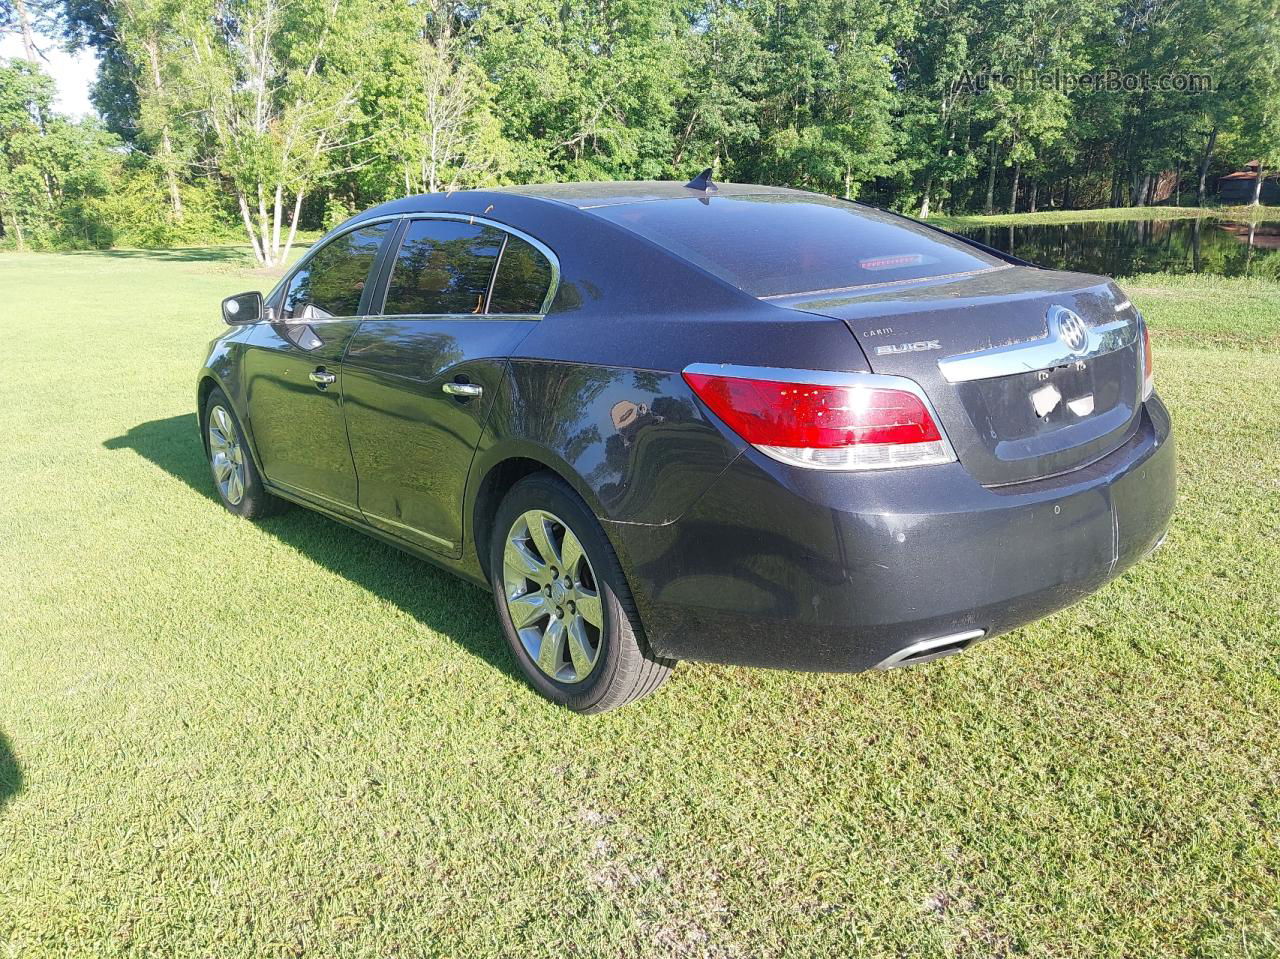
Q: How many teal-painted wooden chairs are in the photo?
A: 0